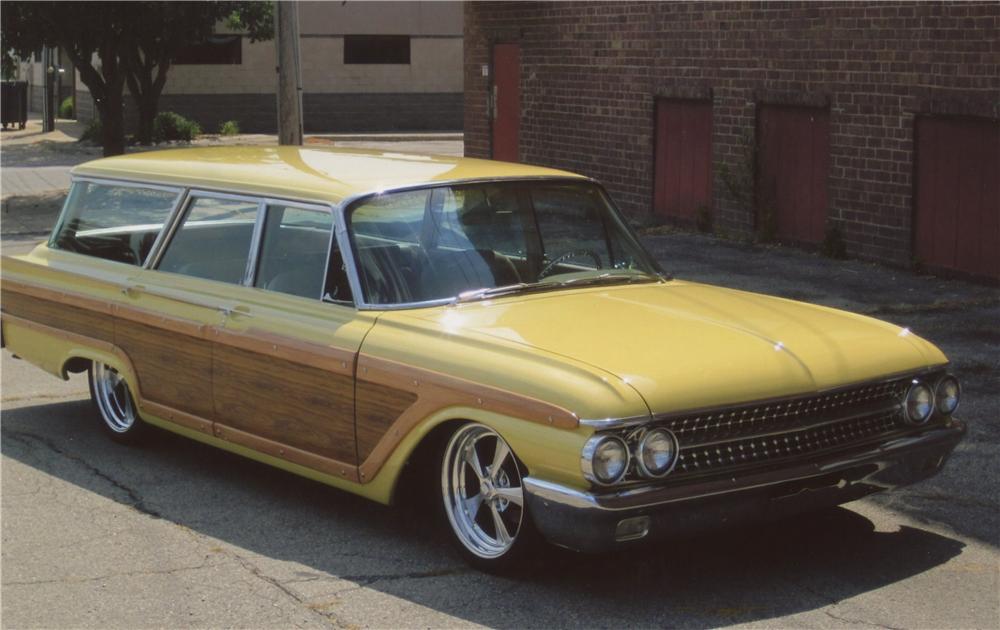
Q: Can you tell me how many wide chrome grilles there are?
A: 1